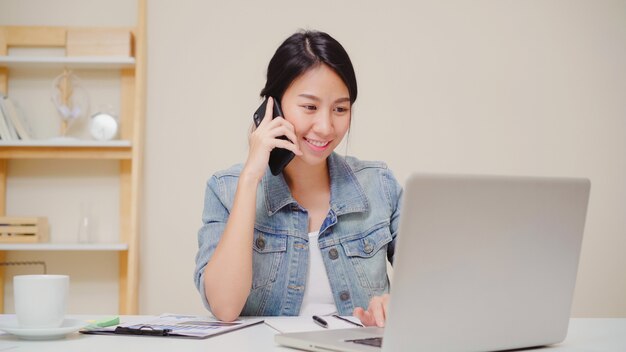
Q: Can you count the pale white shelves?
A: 3